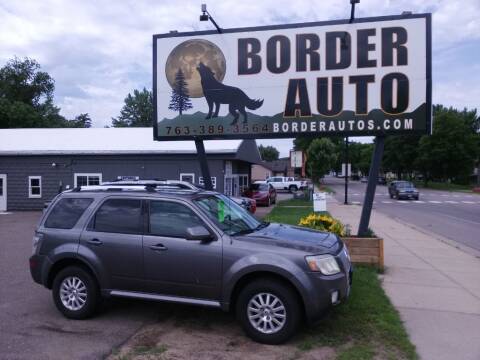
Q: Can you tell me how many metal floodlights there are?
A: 2